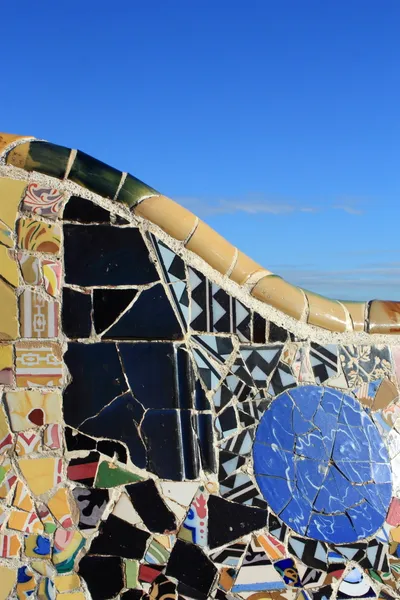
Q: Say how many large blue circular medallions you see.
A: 1